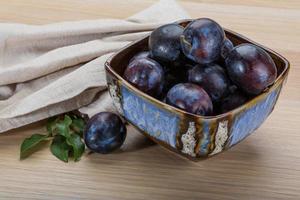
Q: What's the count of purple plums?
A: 10